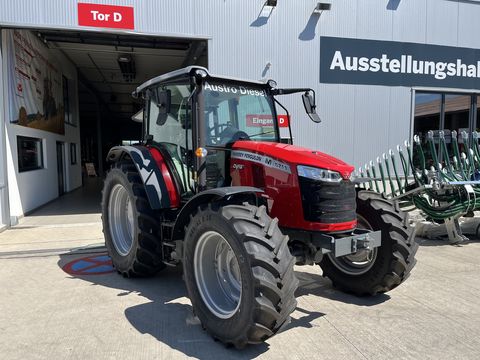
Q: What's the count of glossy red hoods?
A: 1